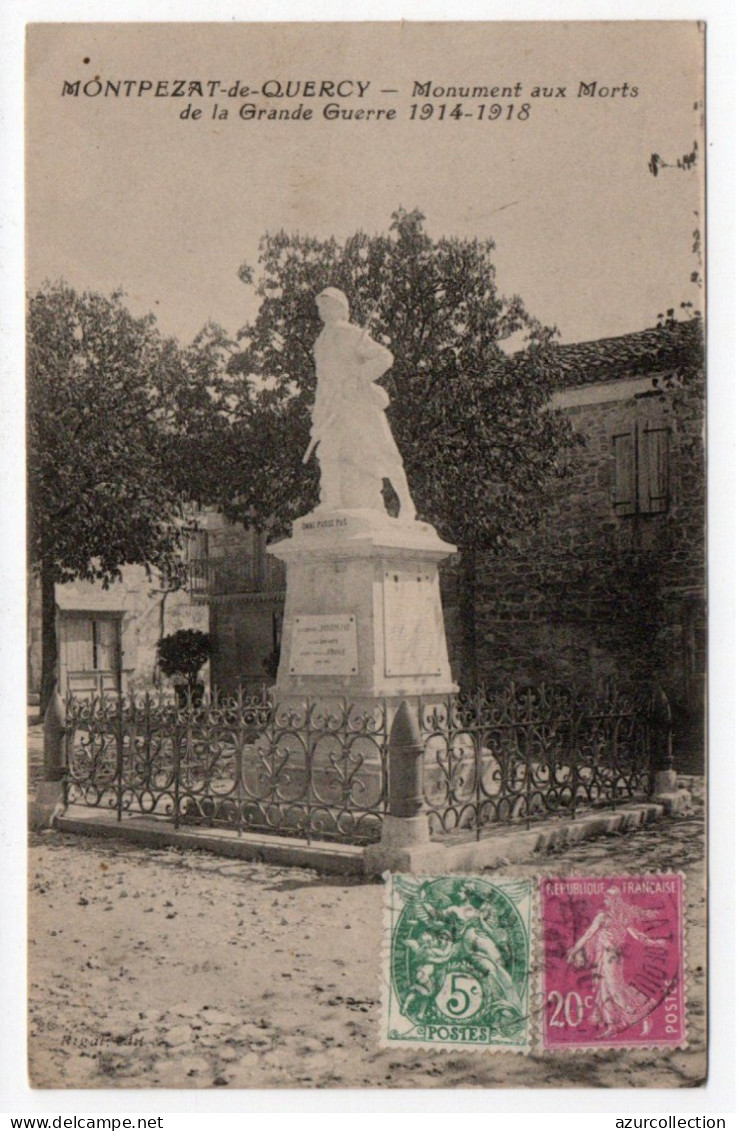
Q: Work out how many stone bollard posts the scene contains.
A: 3